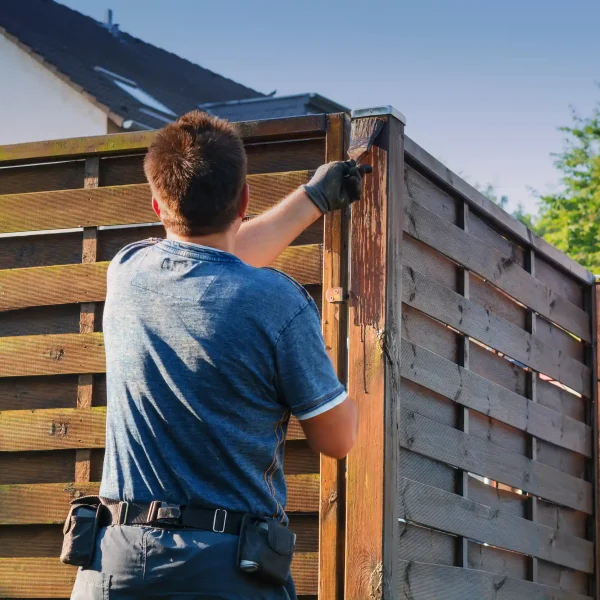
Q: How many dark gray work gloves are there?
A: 1